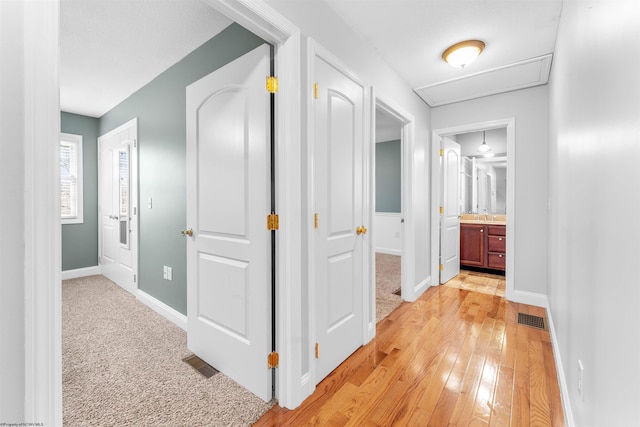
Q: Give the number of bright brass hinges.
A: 9